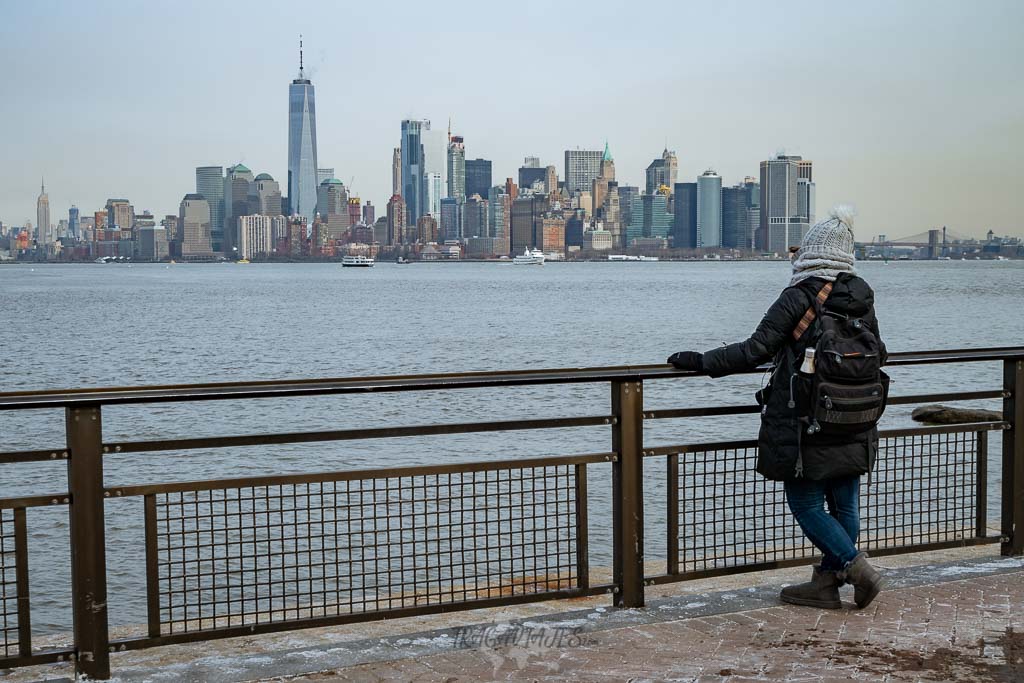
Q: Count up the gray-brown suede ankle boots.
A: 2